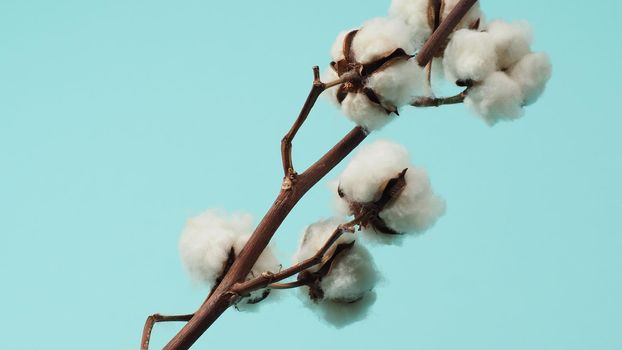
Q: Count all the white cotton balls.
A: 6